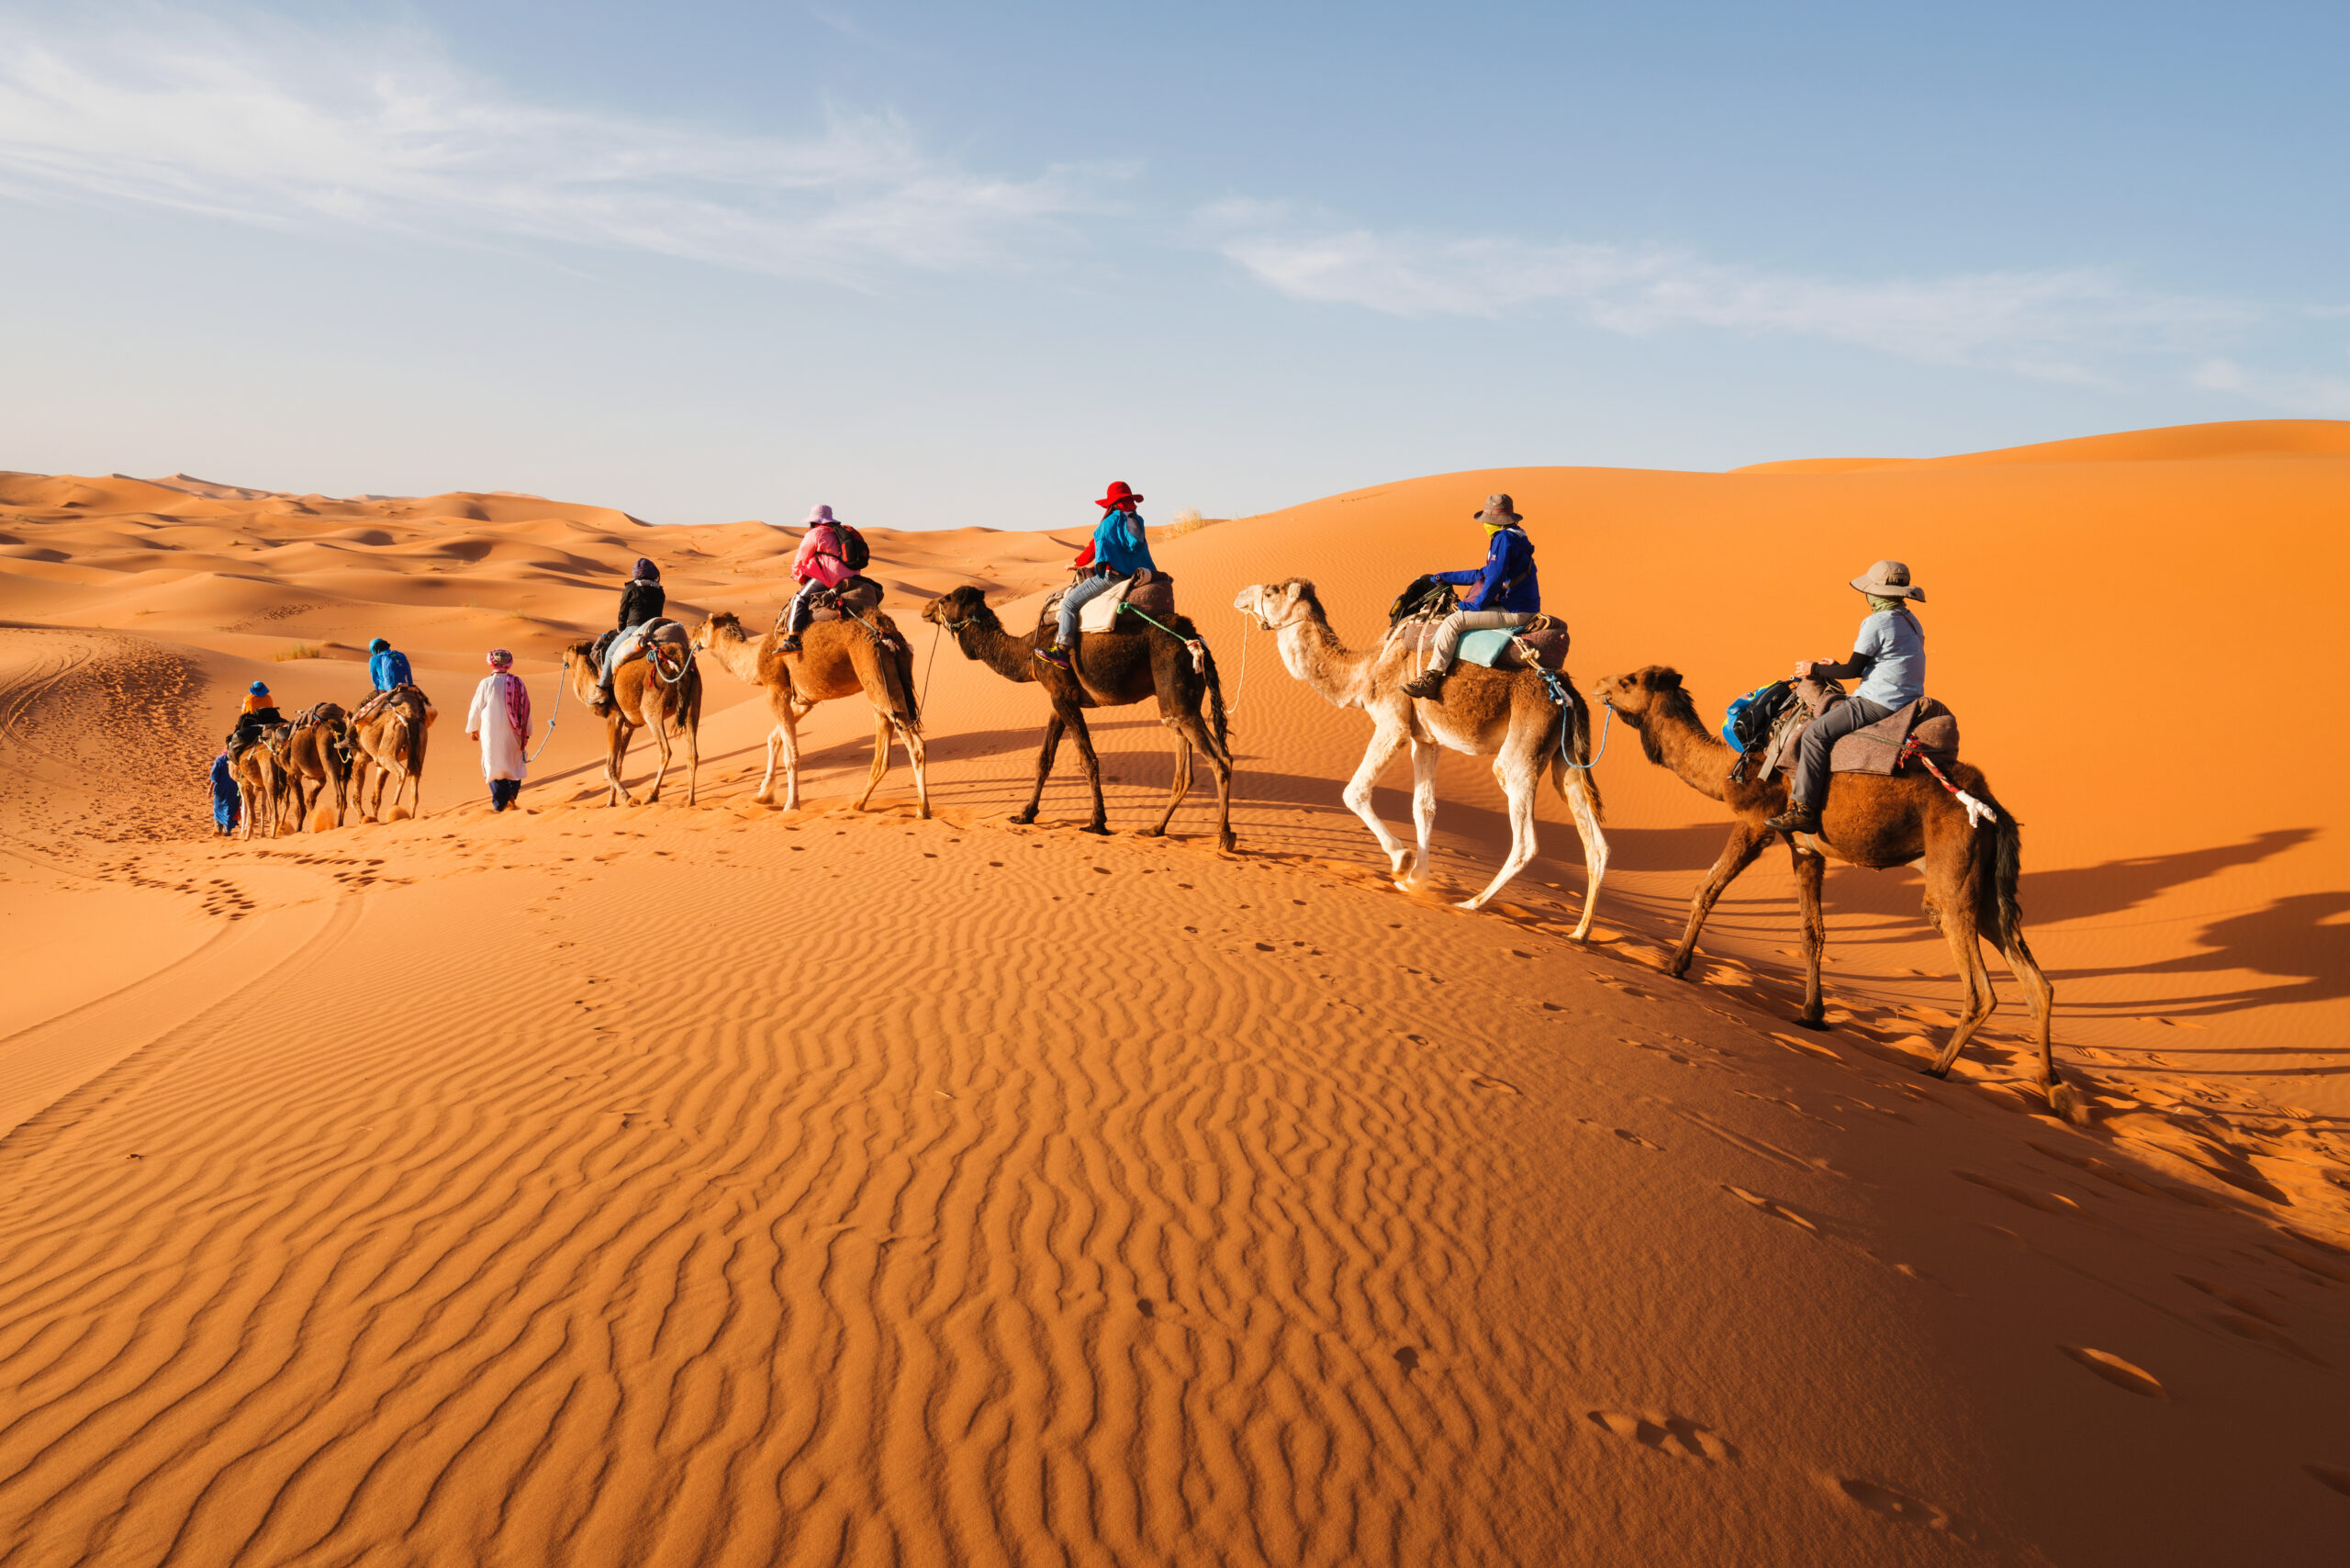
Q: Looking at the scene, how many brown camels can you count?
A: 7